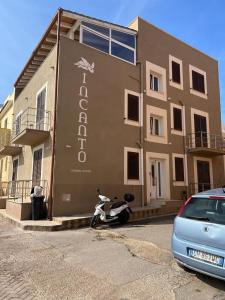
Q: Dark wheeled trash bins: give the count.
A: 1